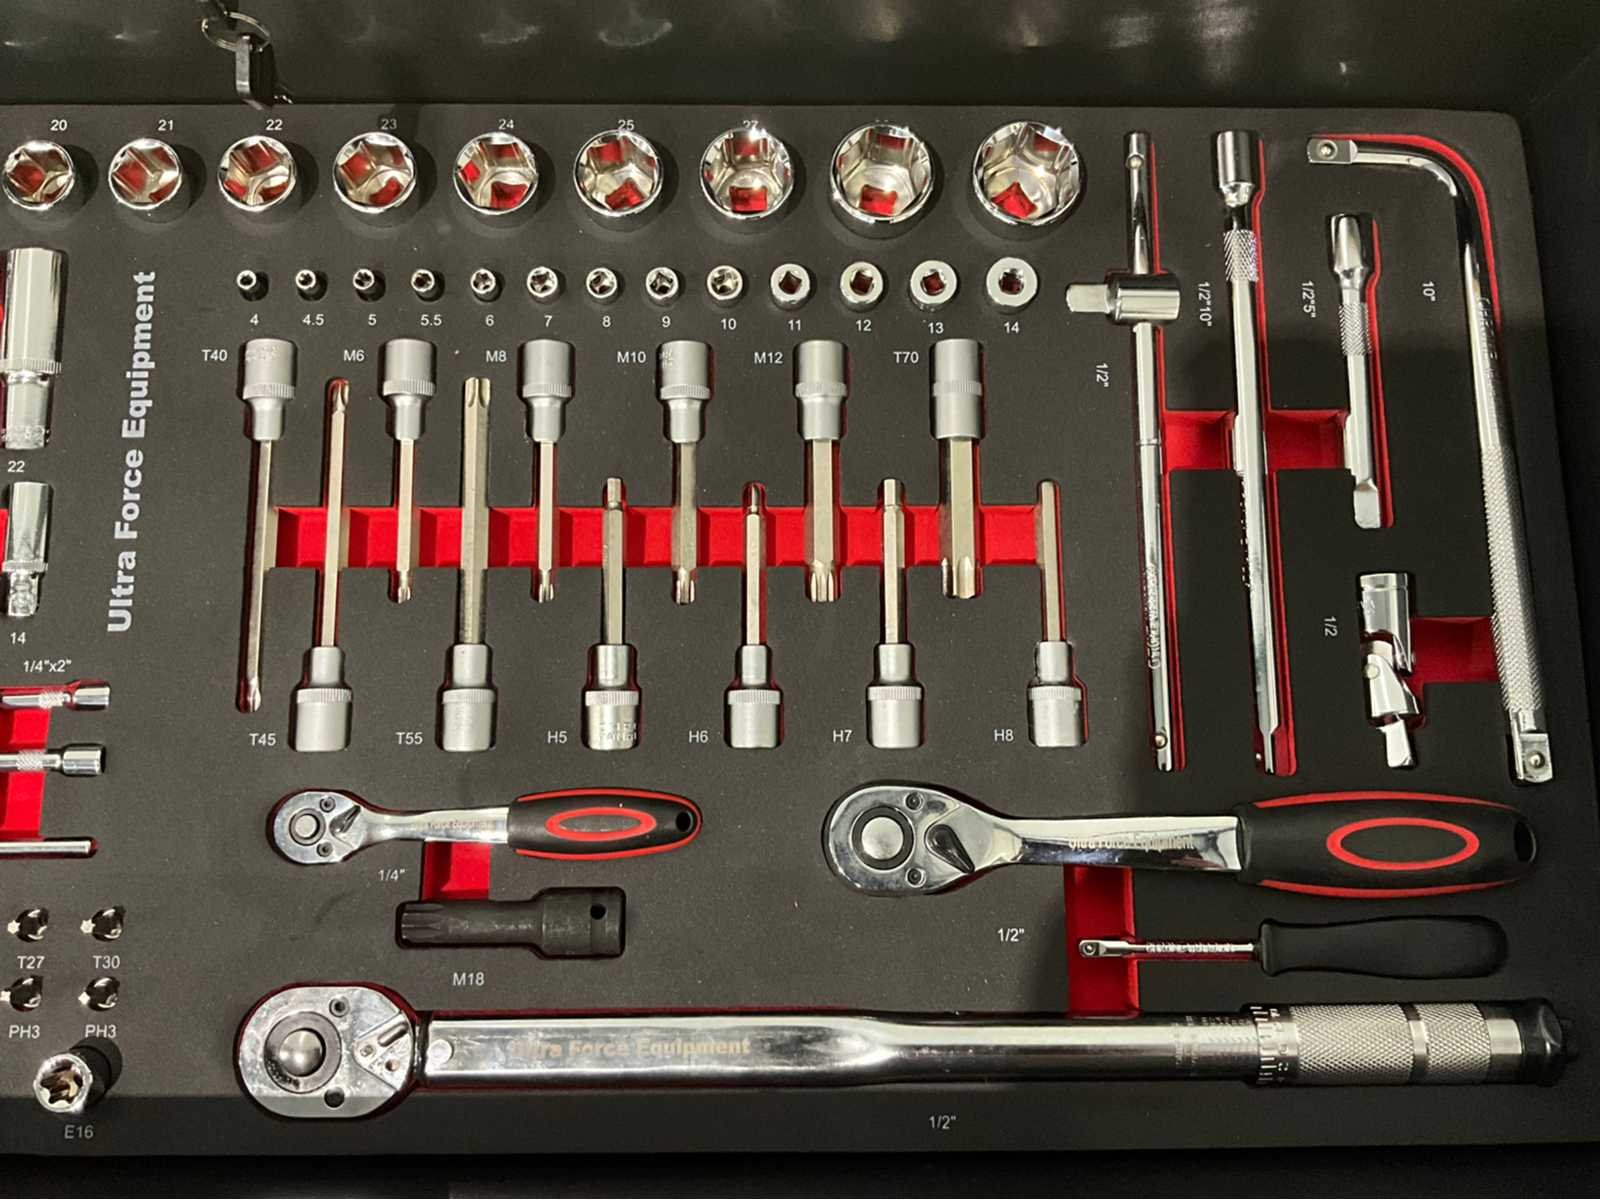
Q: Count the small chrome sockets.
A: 13